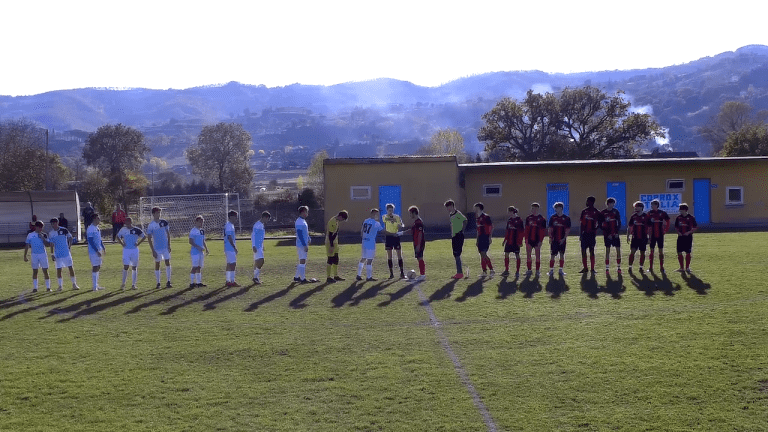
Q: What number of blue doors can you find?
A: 4